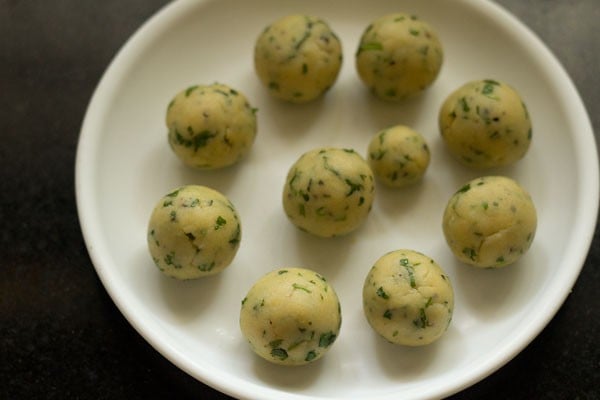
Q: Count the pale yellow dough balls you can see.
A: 10